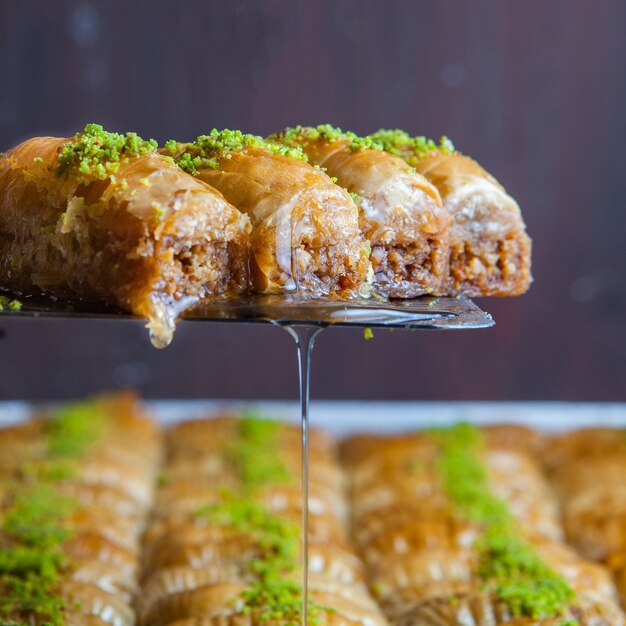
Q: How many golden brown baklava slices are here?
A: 4